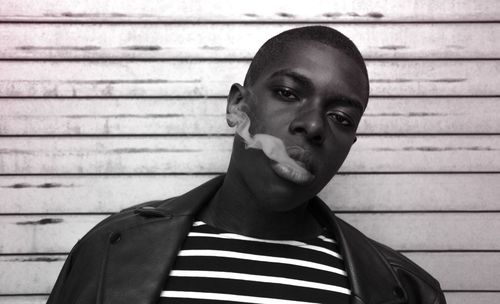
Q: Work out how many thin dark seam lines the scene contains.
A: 8